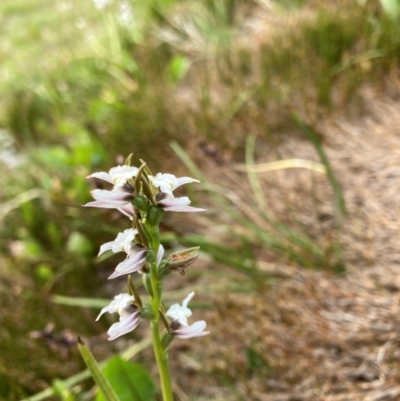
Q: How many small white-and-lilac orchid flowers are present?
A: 5